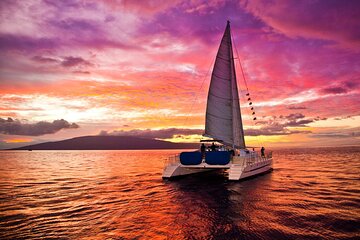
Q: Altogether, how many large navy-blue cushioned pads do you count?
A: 2